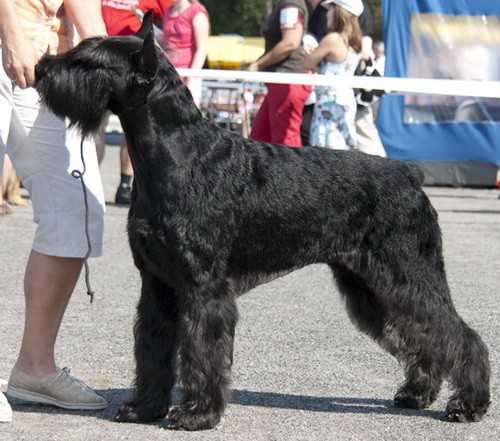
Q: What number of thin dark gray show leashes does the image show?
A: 1